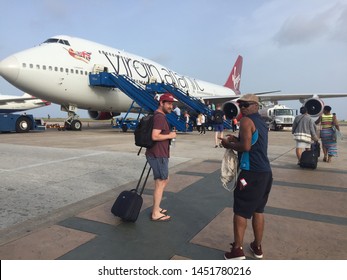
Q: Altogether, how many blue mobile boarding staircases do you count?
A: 2